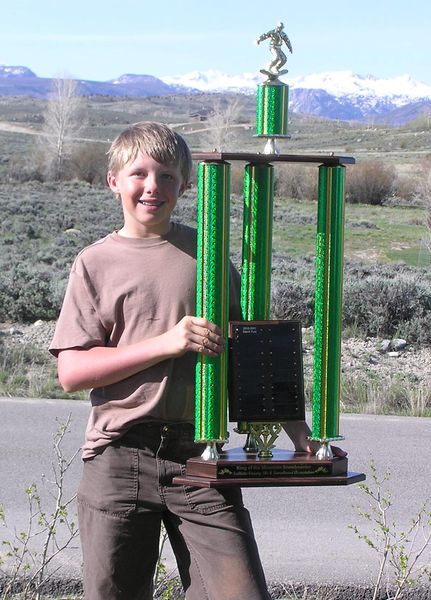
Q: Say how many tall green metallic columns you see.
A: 3